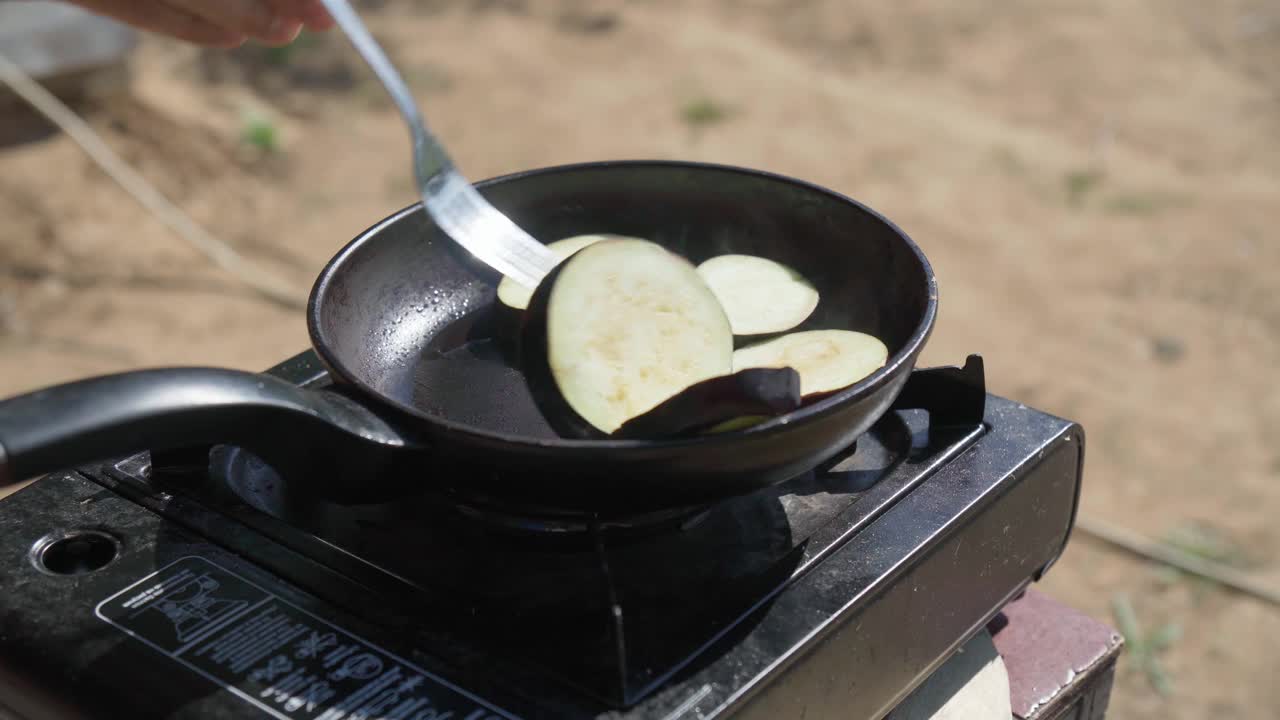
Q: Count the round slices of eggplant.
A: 4